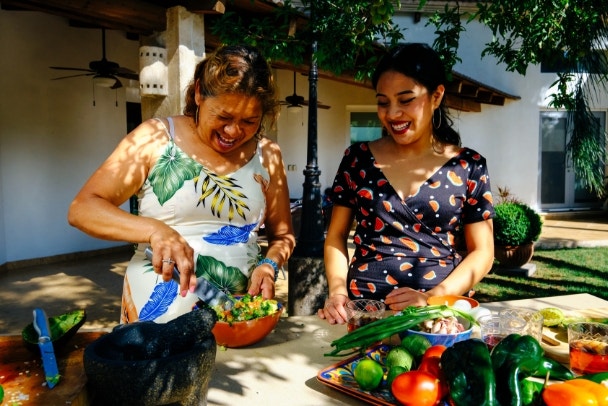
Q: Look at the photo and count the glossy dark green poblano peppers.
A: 2